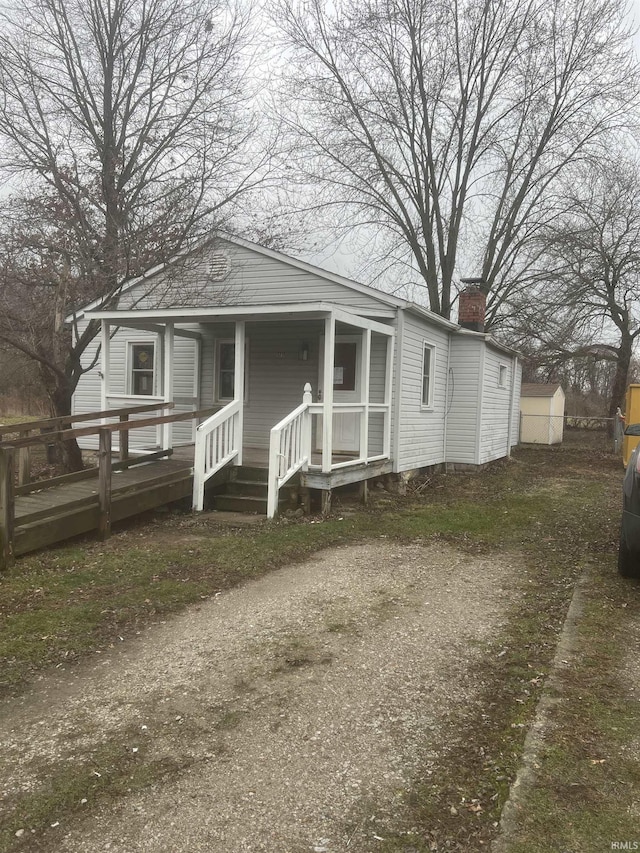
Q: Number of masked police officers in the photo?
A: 0